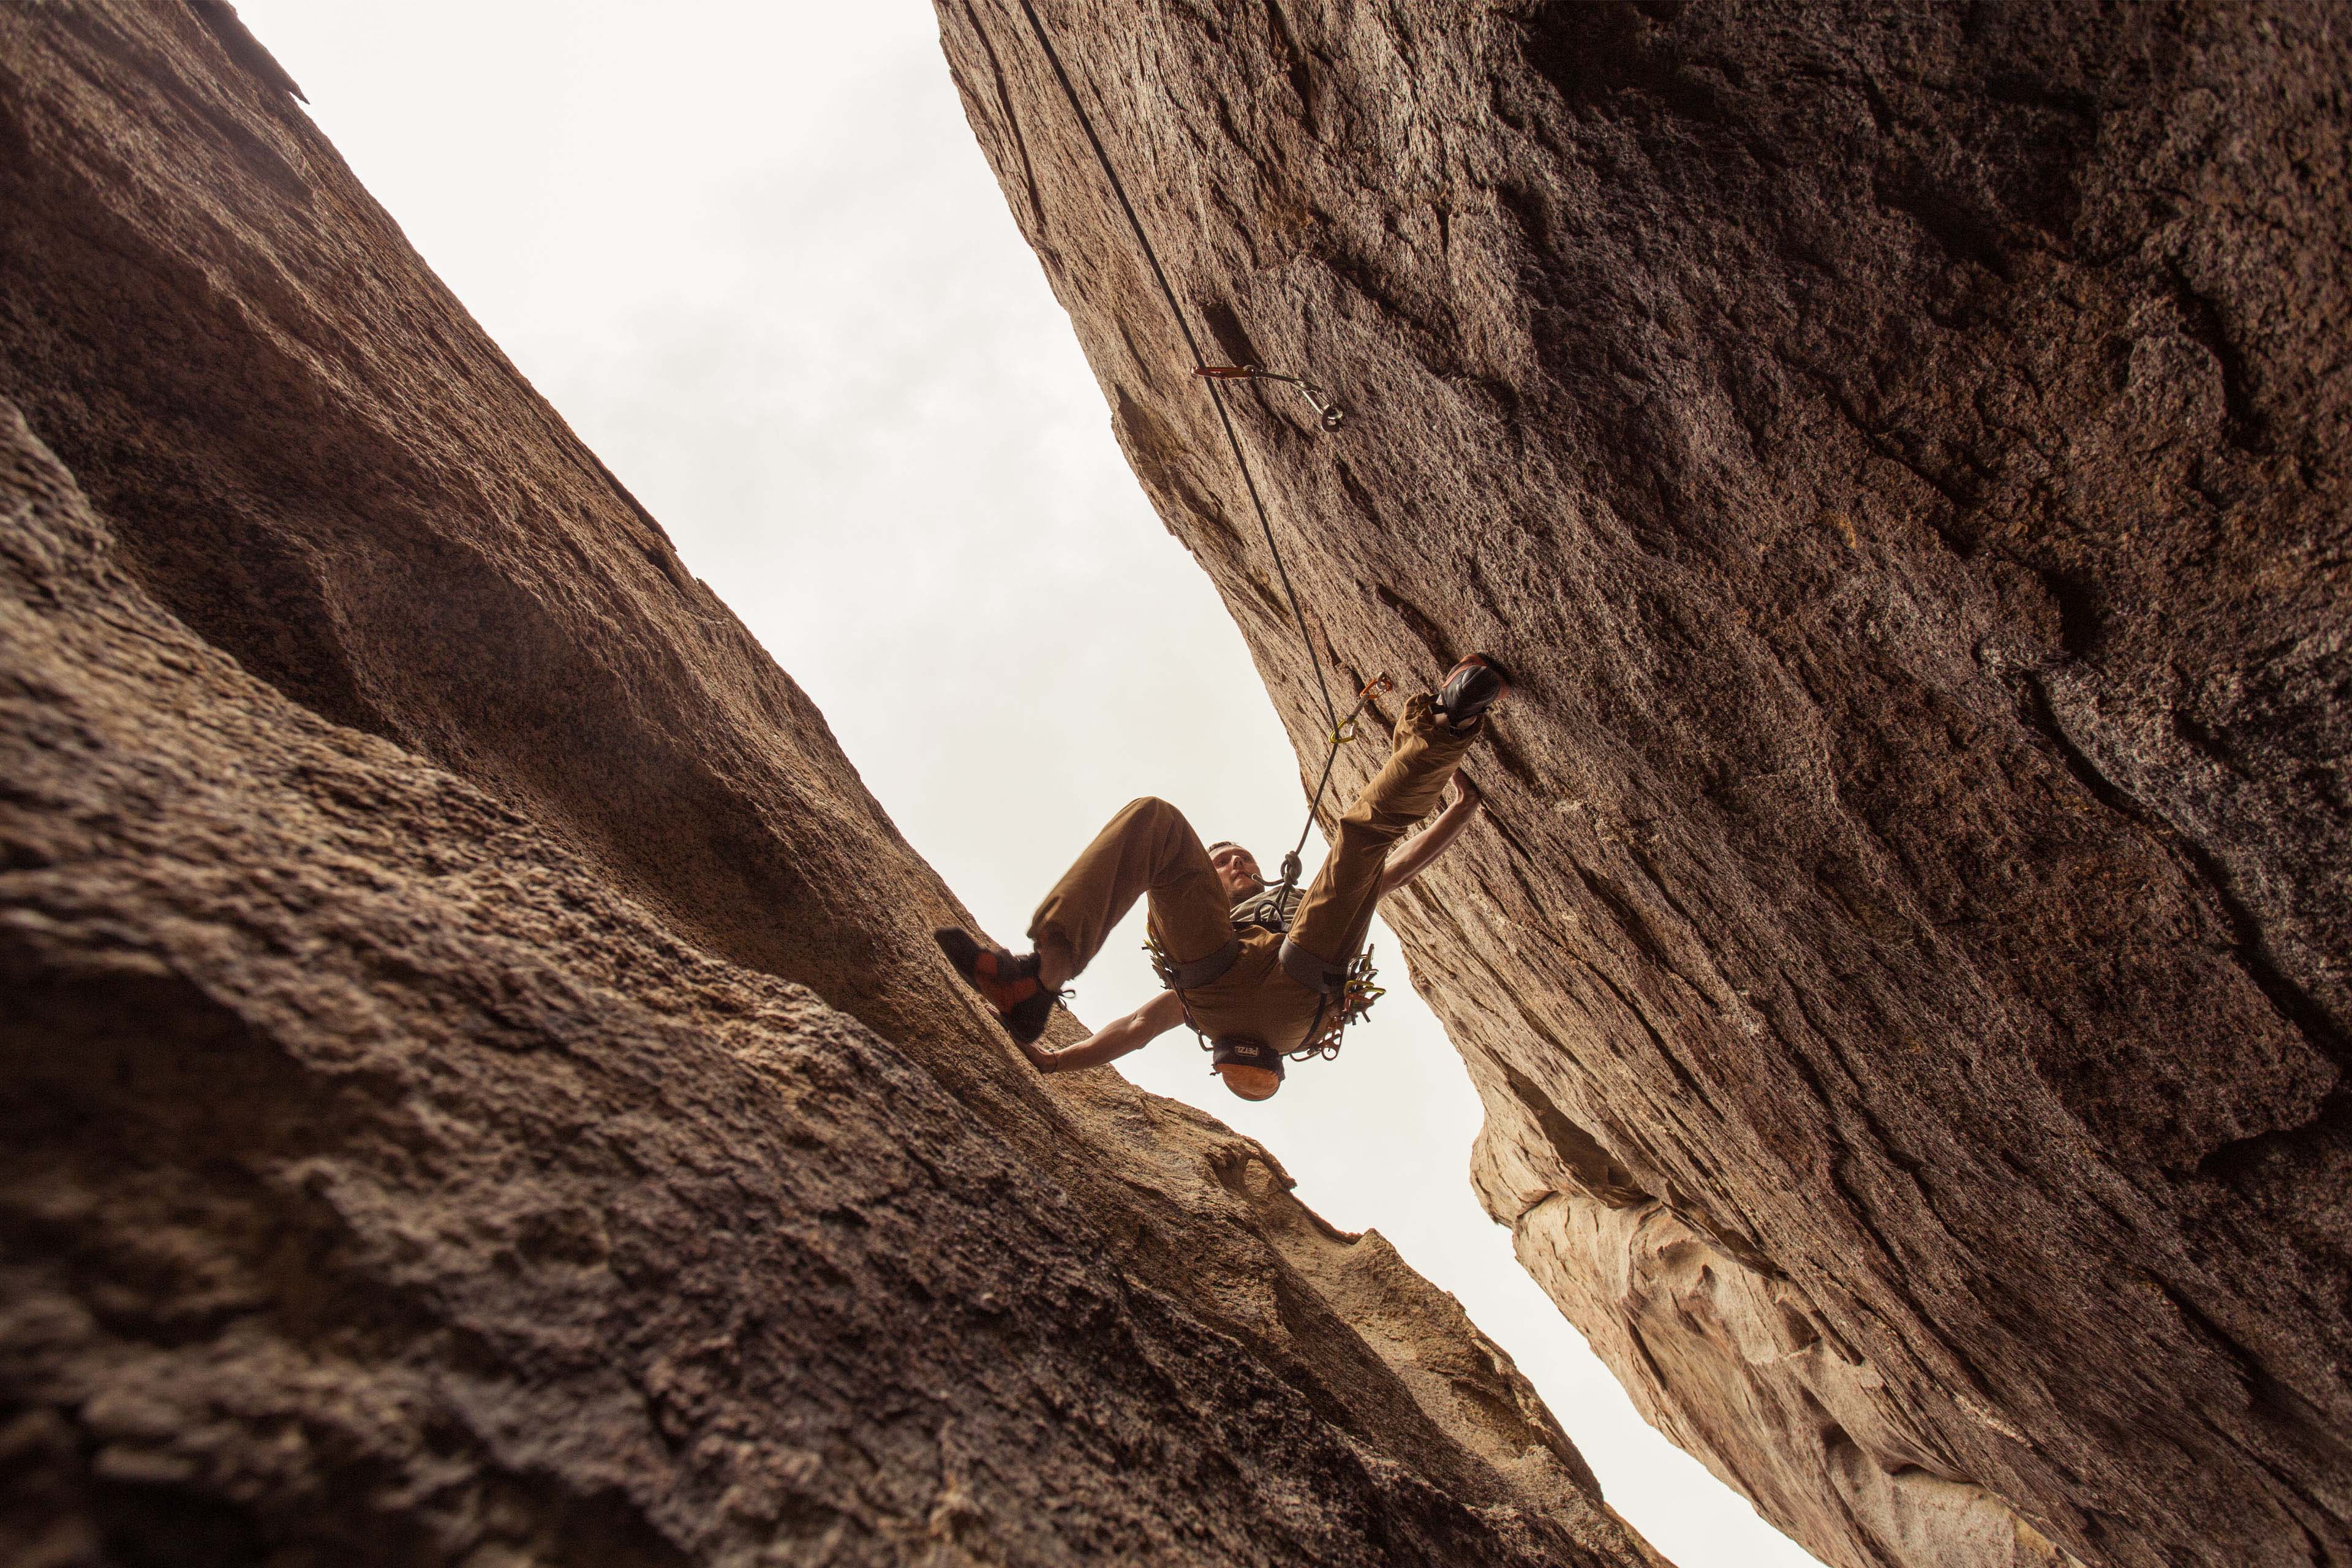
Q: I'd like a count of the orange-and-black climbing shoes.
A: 2